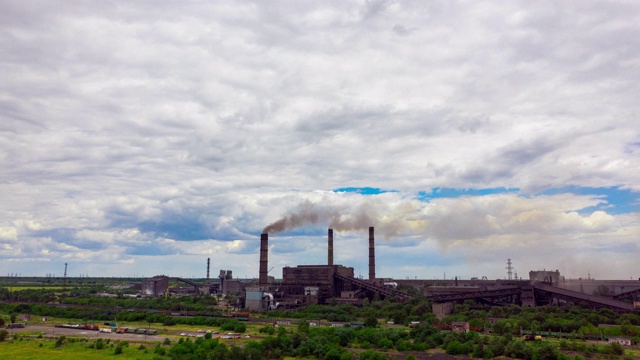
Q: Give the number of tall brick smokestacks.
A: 3